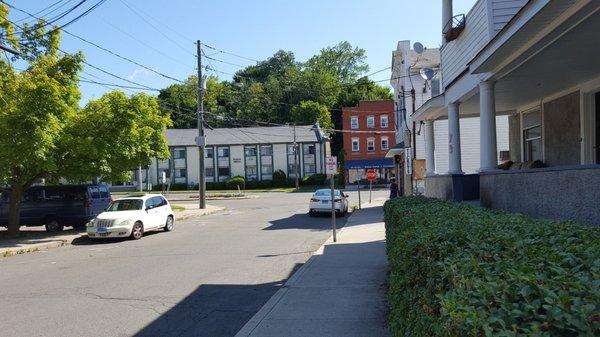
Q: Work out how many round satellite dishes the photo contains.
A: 2